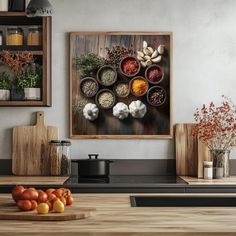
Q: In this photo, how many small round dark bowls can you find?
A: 8